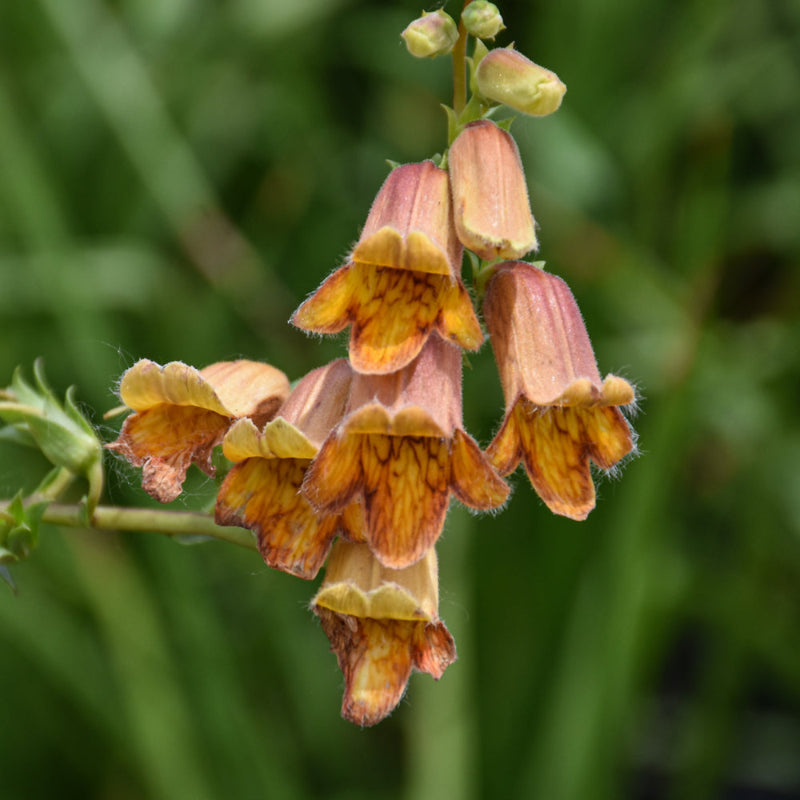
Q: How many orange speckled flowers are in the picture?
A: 6